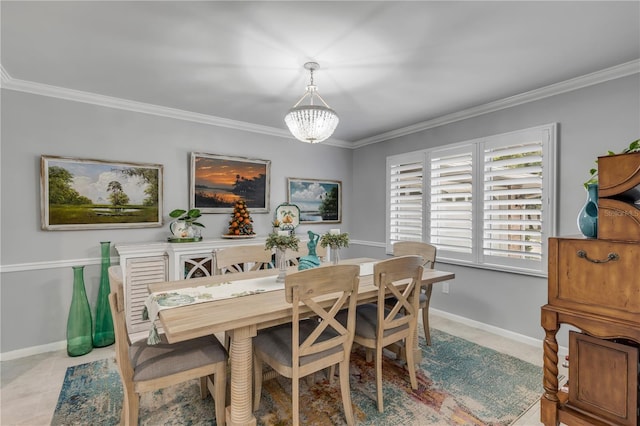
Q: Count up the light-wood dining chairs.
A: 6